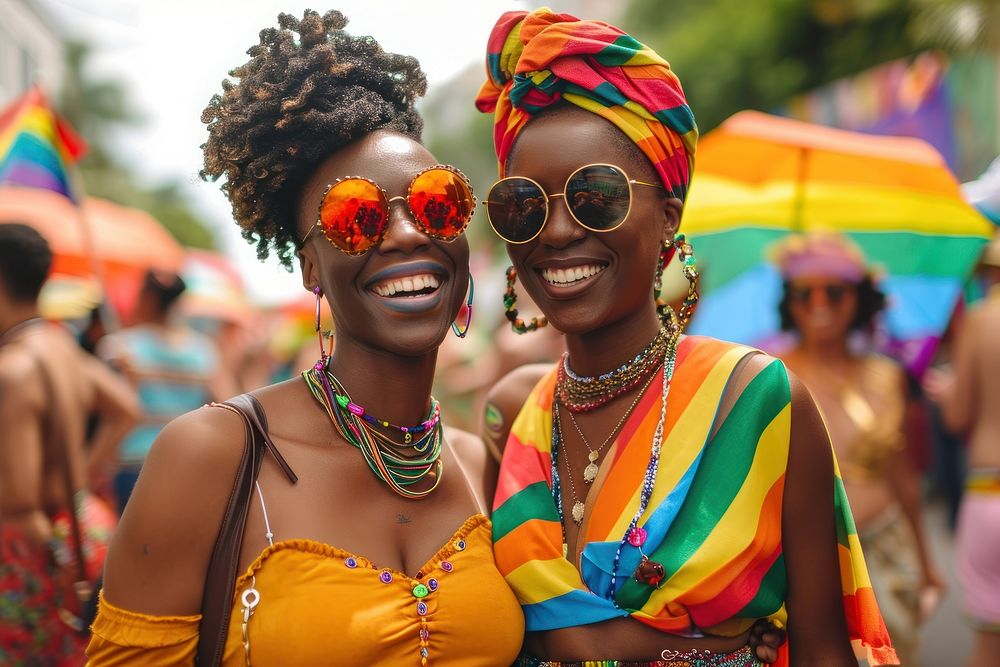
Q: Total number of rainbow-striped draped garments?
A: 1